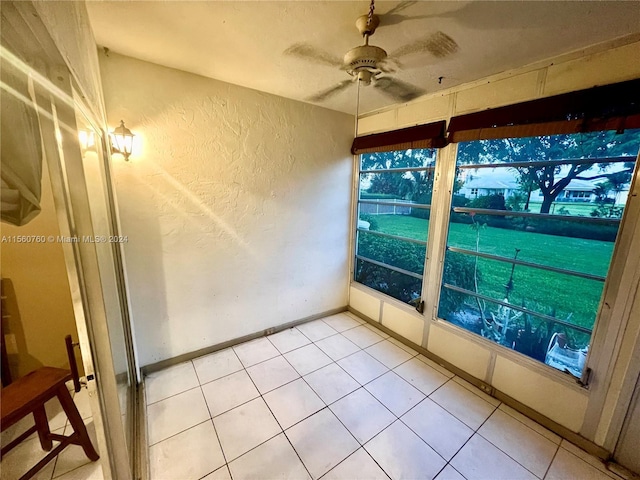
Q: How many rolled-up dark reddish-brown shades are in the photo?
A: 2